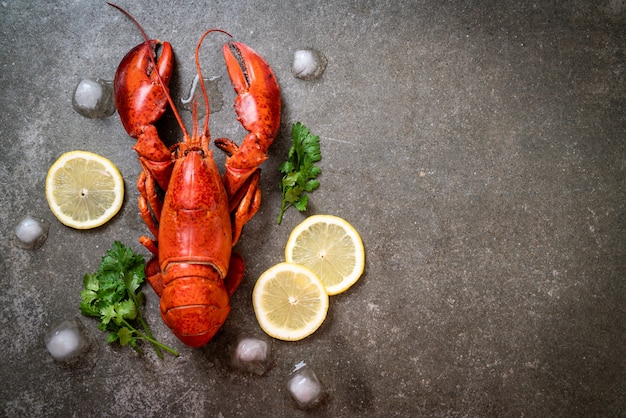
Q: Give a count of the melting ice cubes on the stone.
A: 6